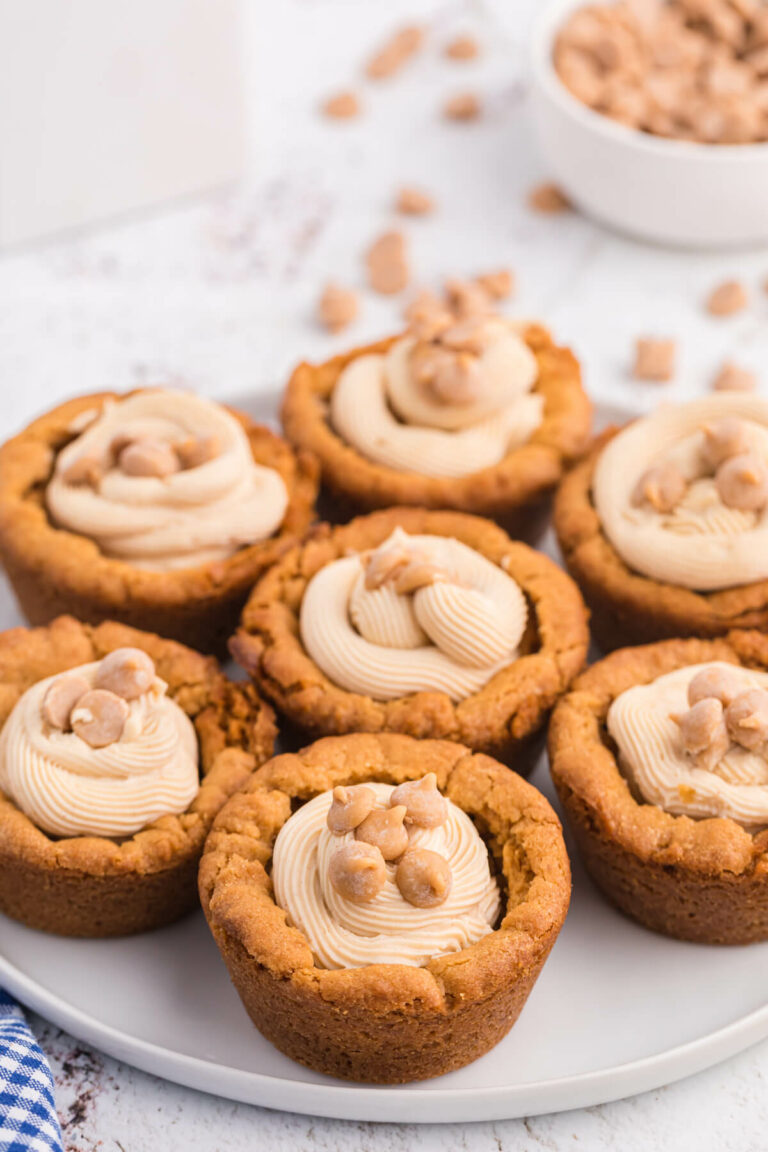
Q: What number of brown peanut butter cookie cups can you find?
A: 7